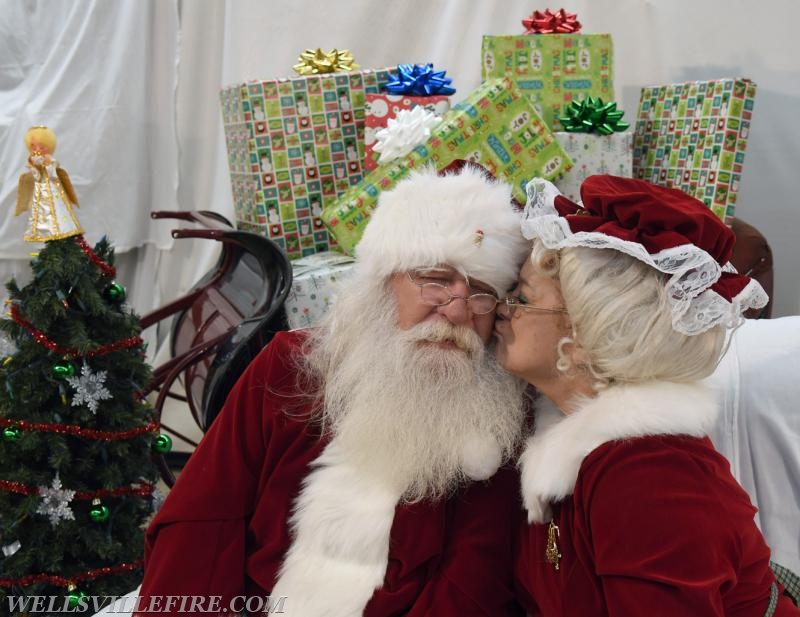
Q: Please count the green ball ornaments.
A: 6